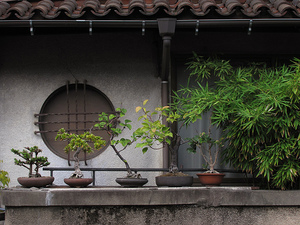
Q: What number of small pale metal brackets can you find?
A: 5